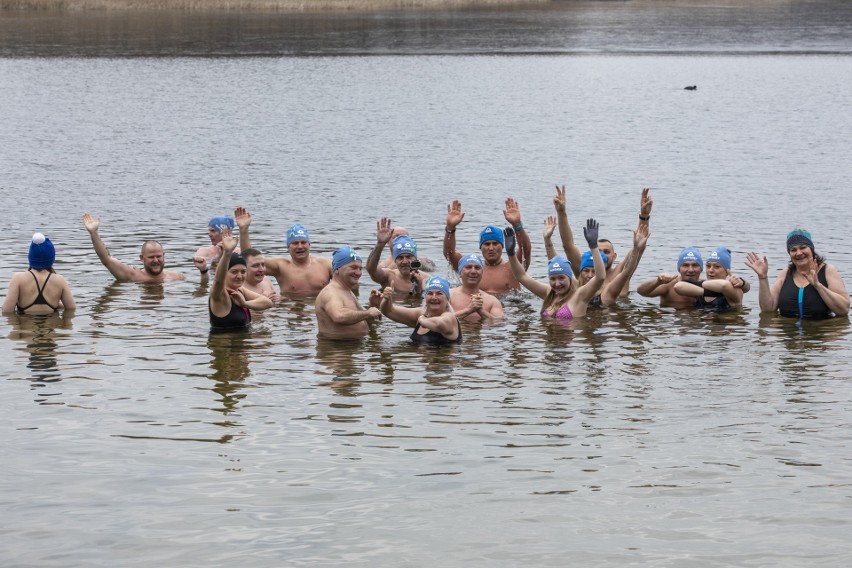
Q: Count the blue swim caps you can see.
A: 11